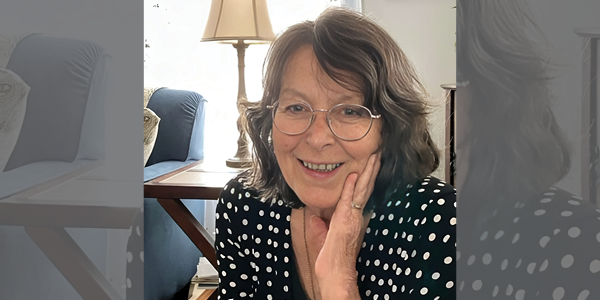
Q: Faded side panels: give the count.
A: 2